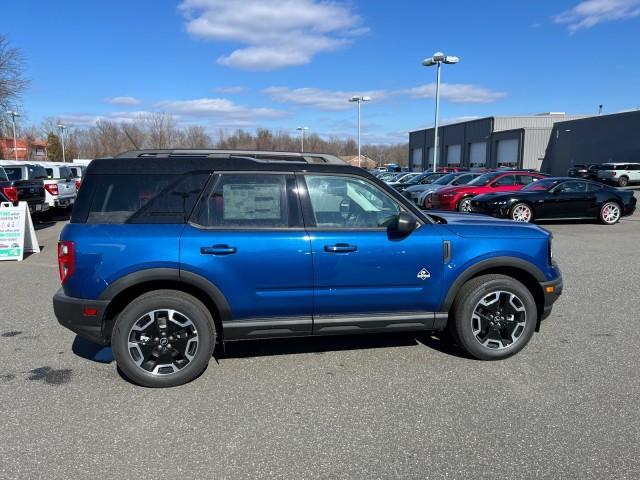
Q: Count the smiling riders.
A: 0